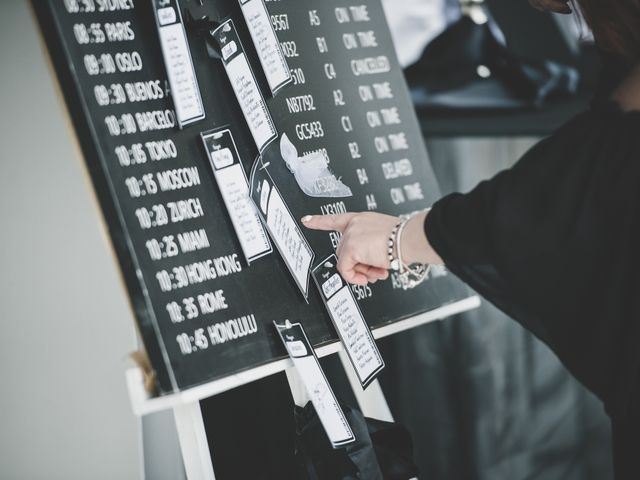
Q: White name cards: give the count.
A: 7